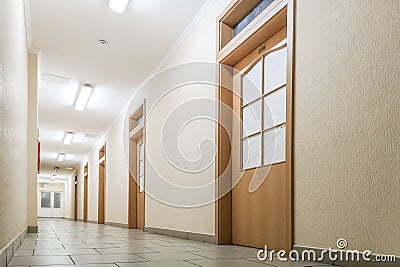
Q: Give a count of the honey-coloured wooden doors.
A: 5